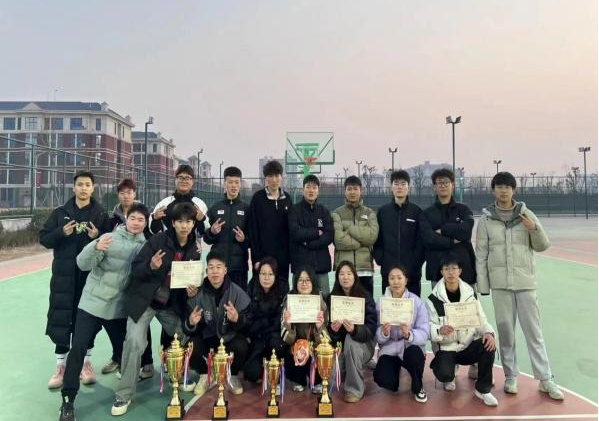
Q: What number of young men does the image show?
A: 14